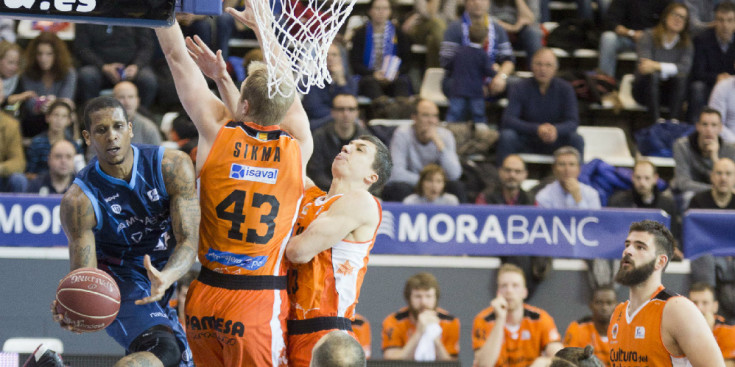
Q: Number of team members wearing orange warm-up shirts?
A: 5